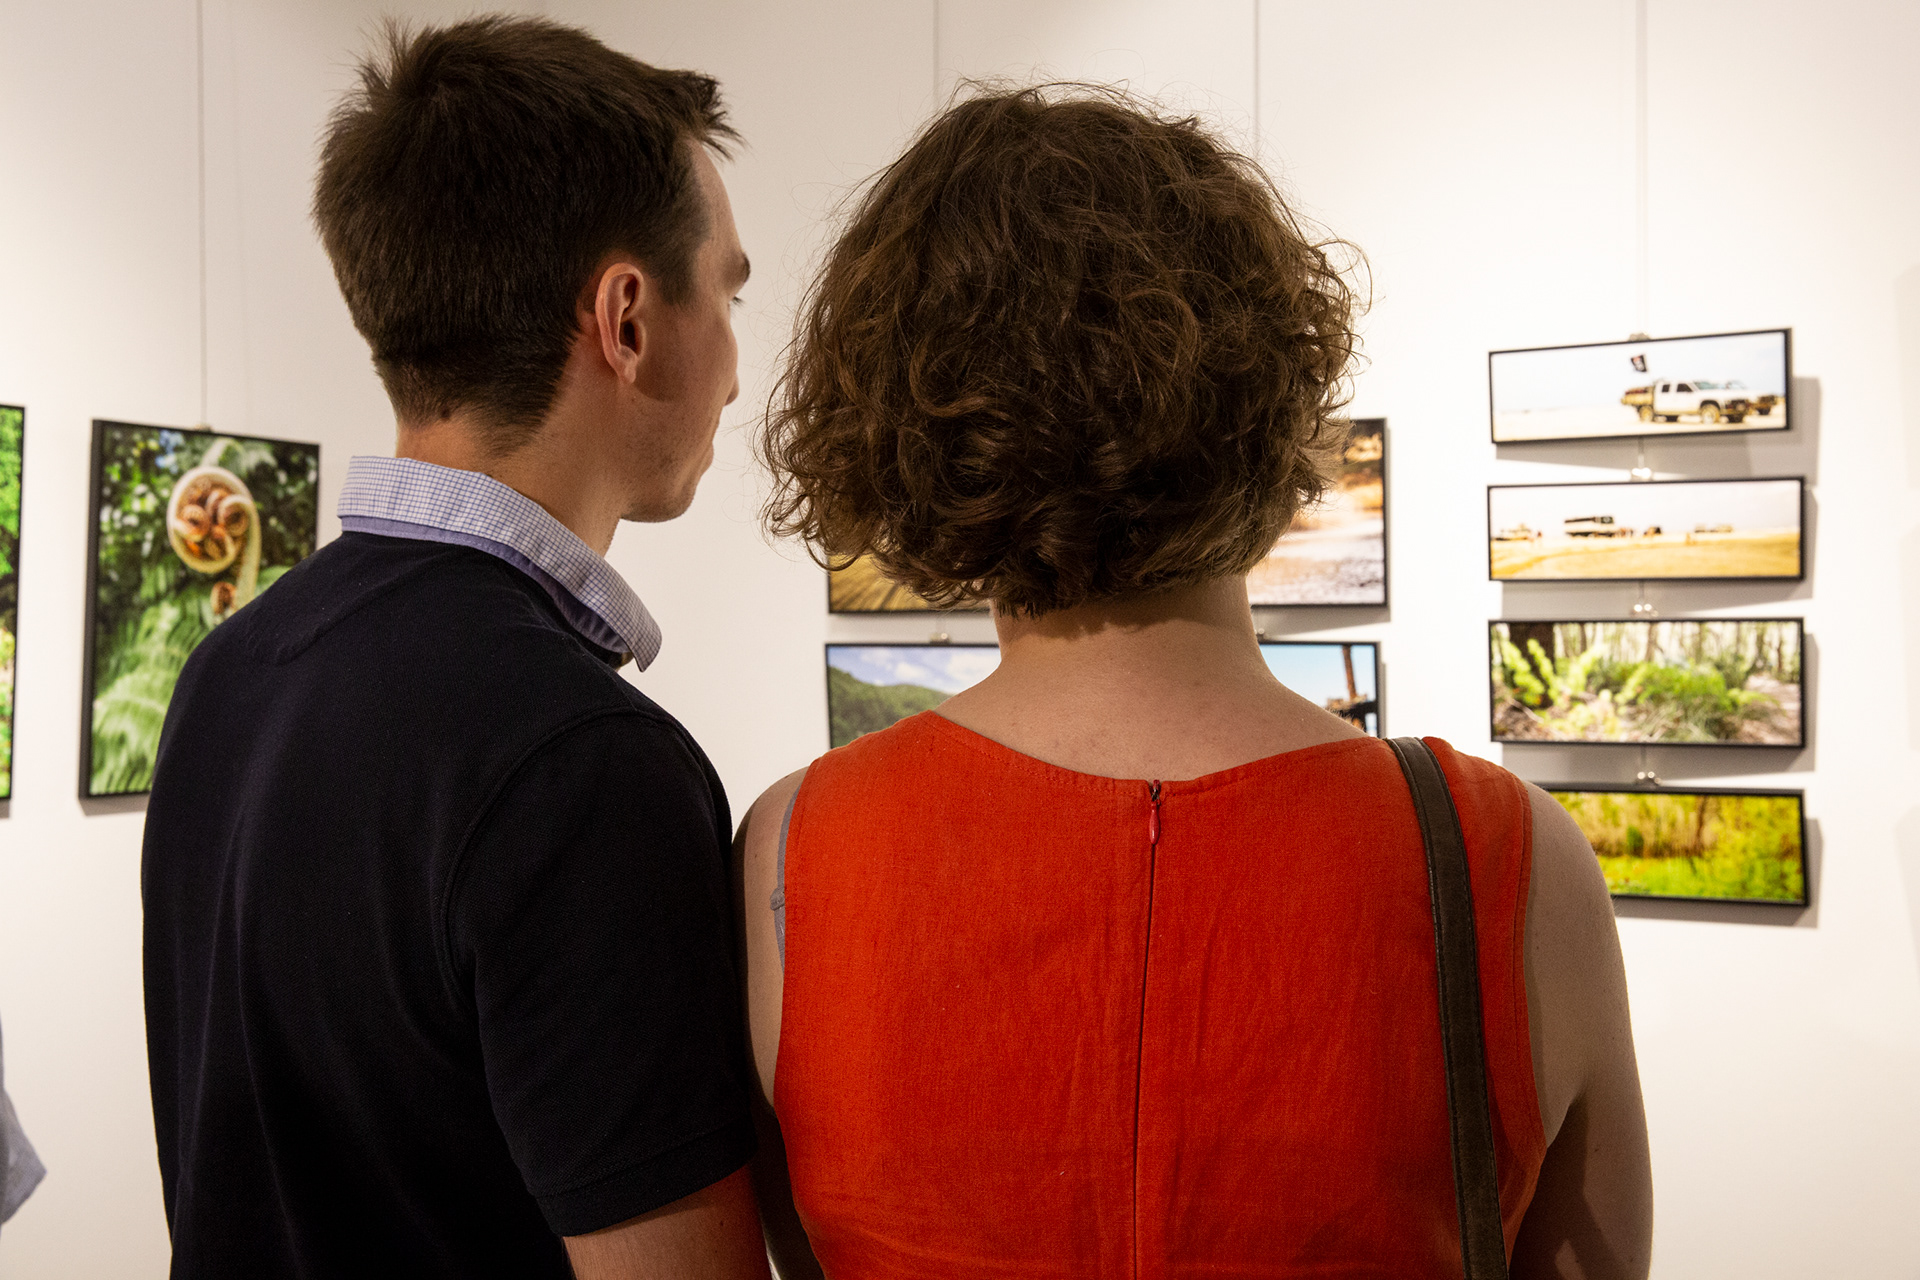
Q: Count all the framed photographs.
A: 10